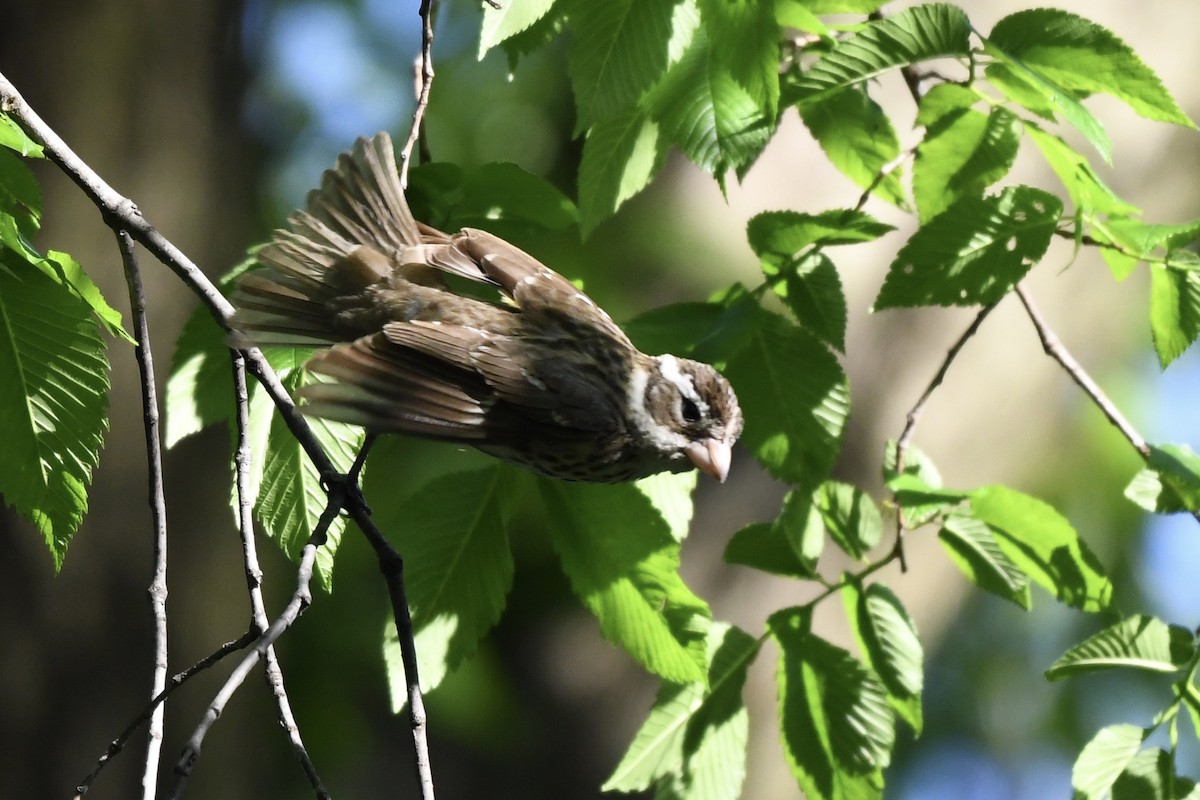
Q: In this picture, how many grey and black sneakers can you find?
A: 0